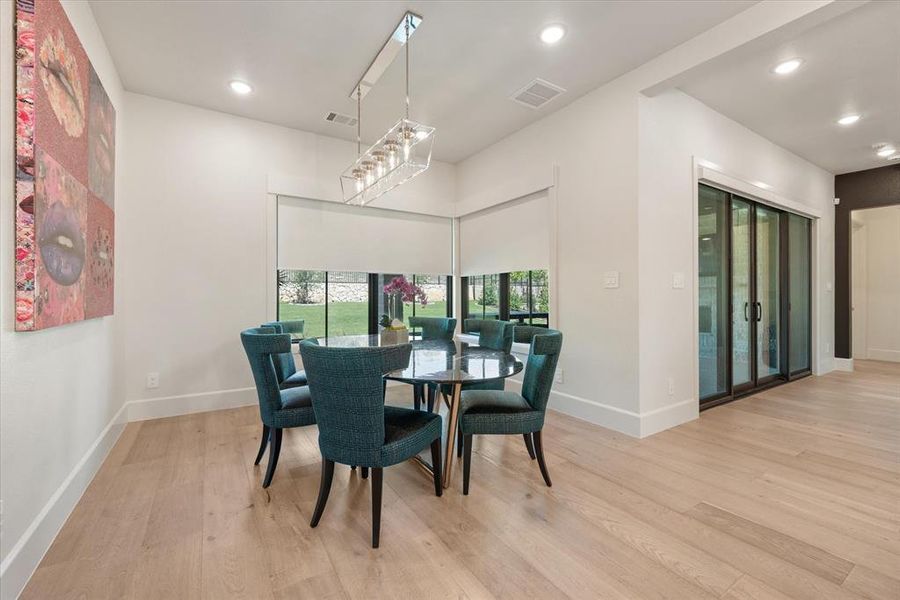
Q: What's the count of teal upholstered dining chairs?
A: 6